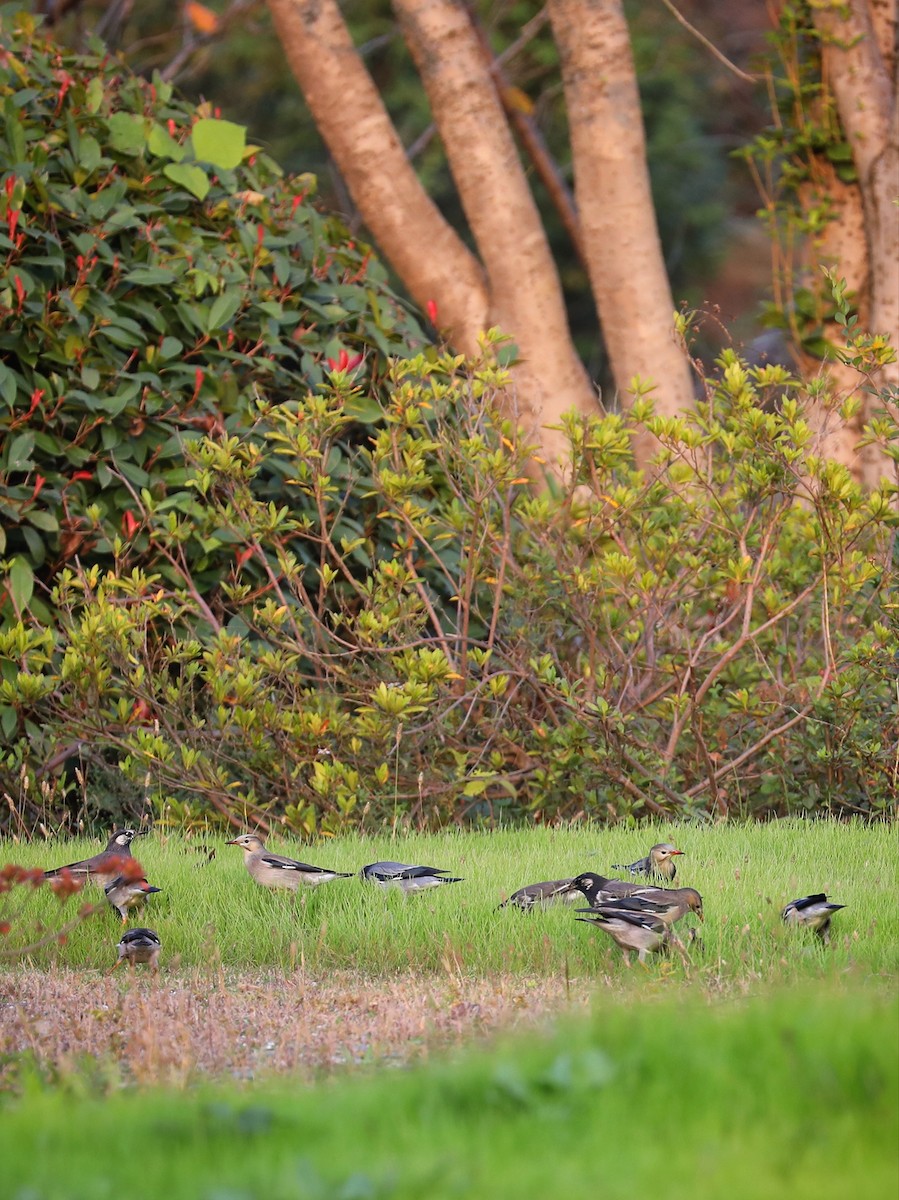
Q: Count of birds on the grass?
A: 11